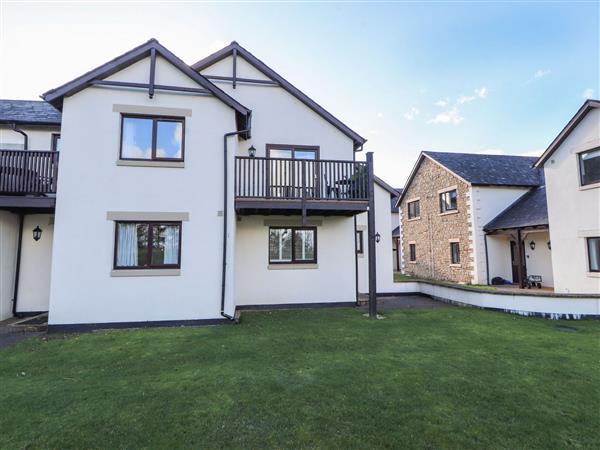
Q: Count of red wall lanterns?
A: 0